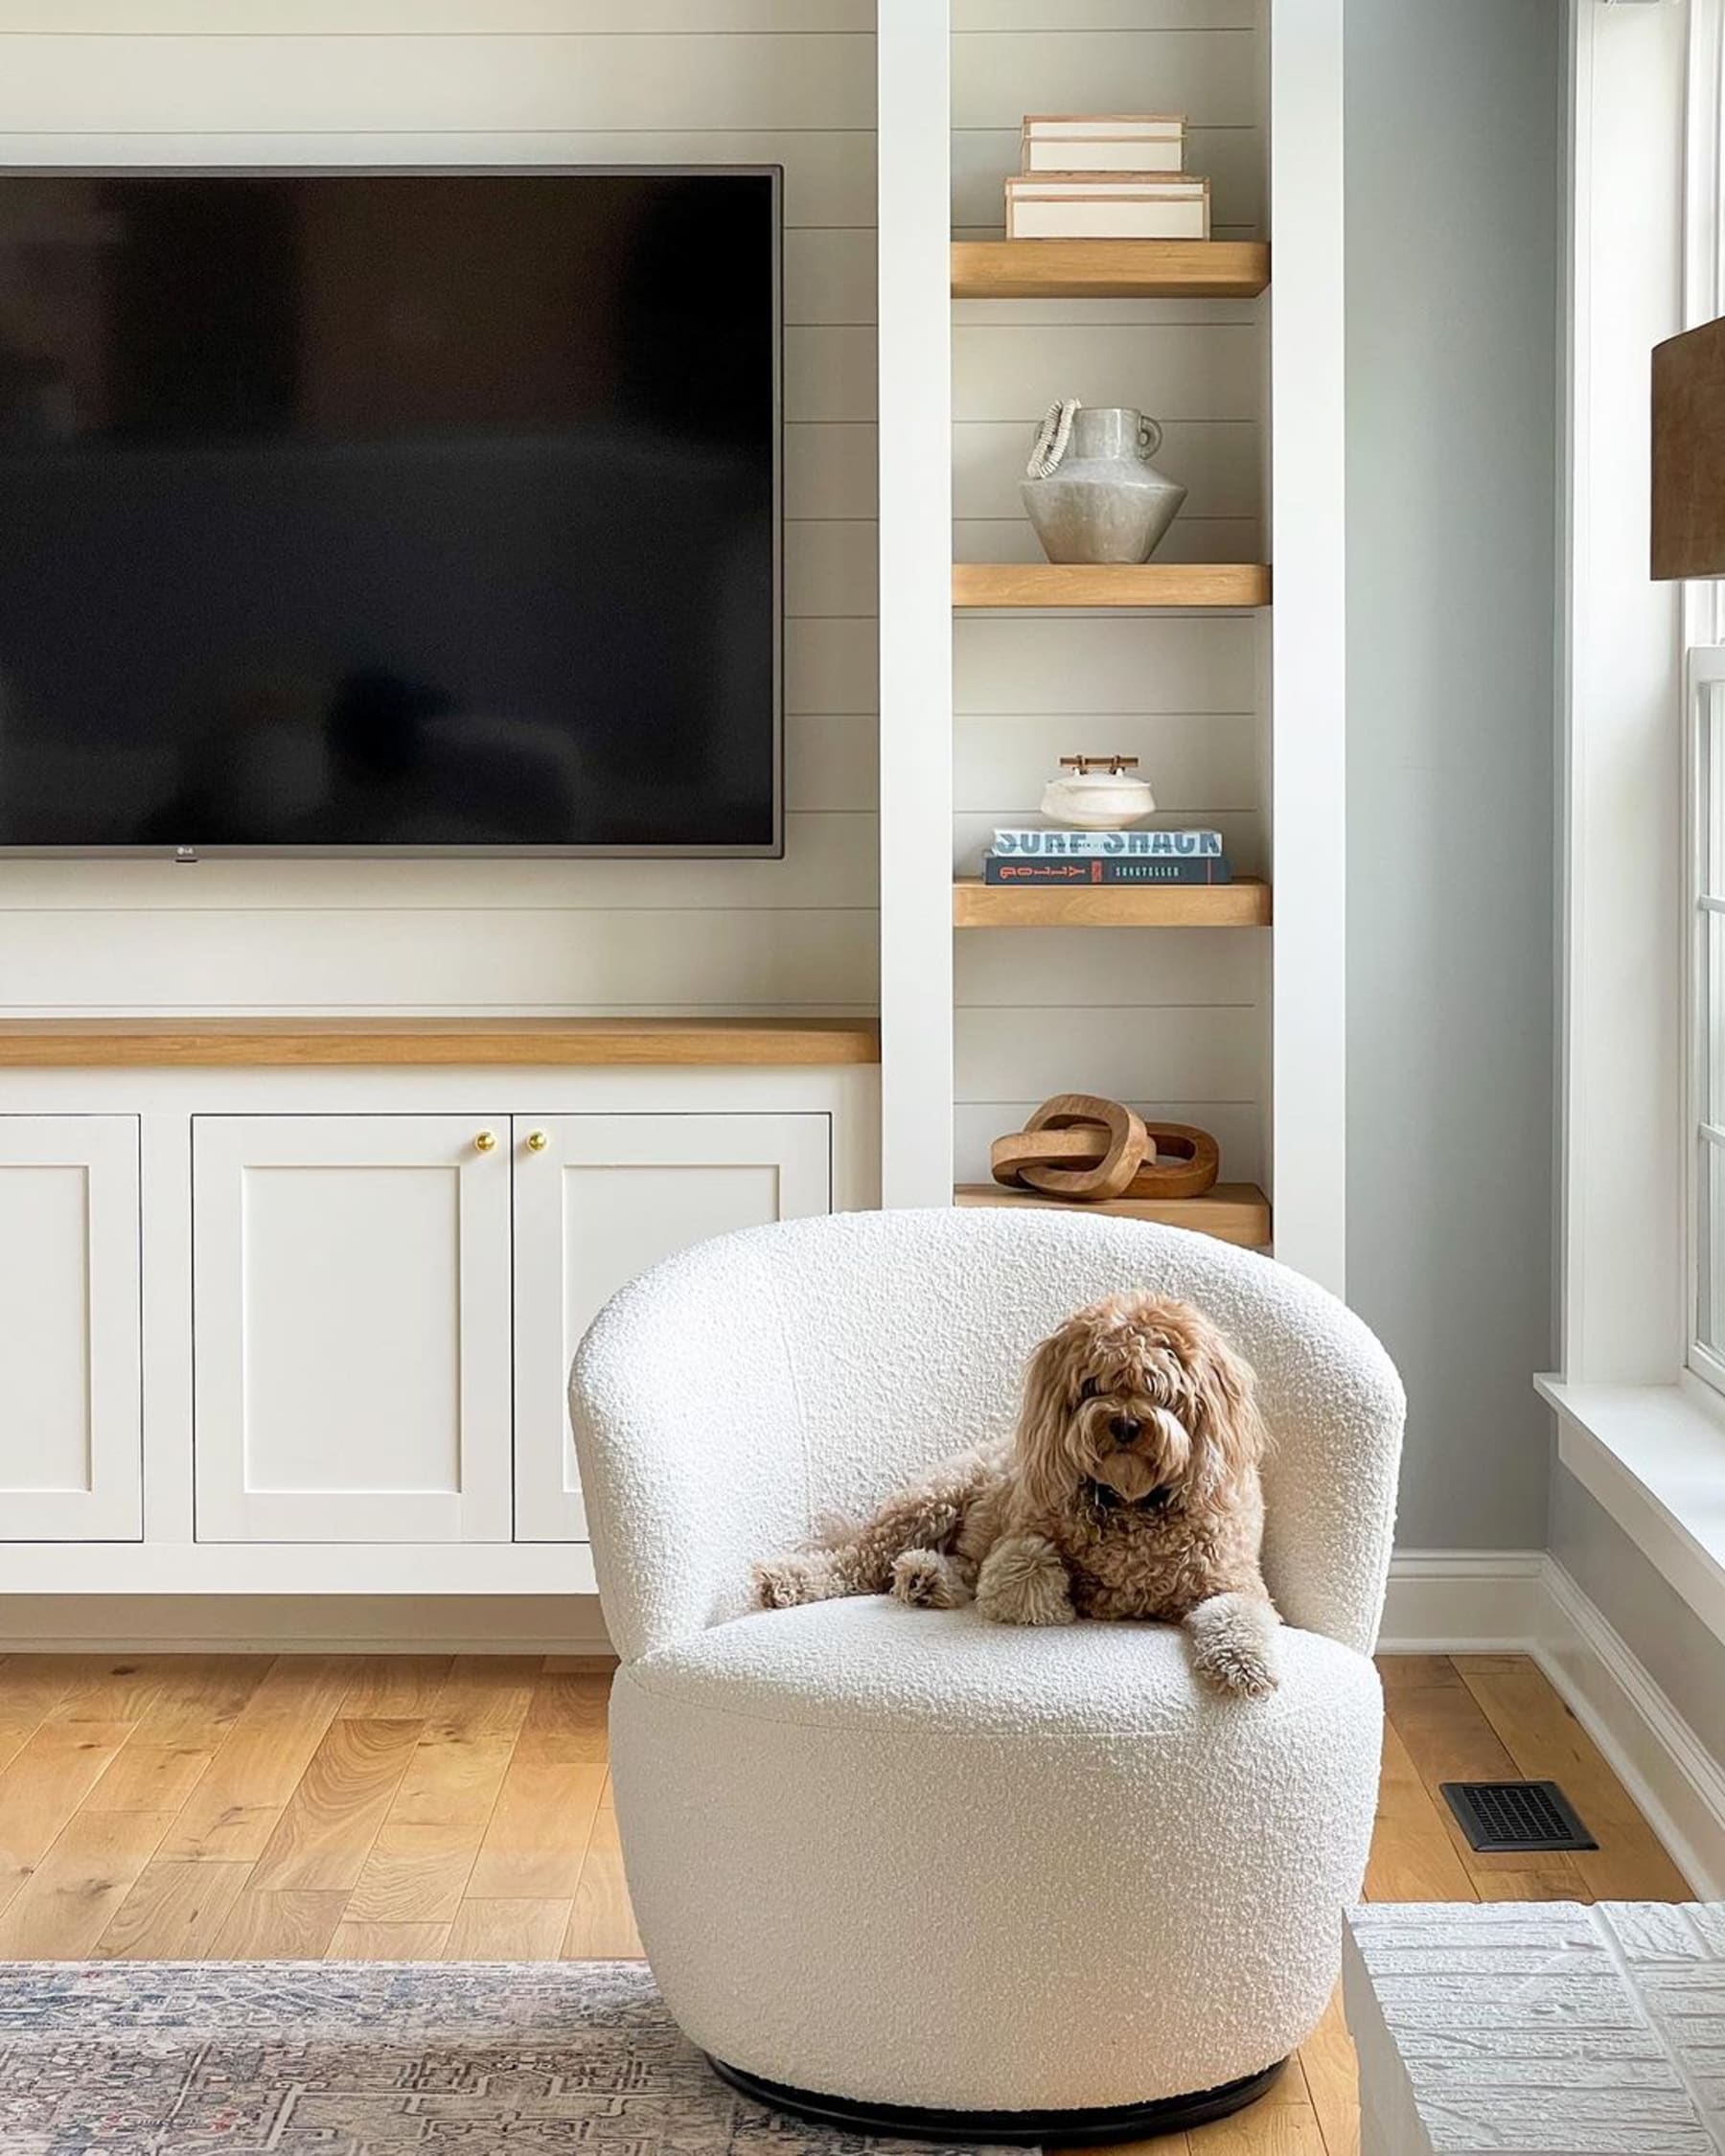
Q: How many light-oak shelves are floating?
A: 4